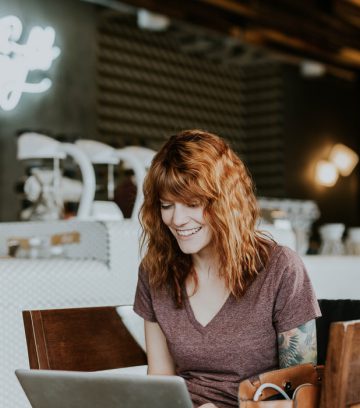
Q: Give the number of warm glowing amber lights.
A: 2